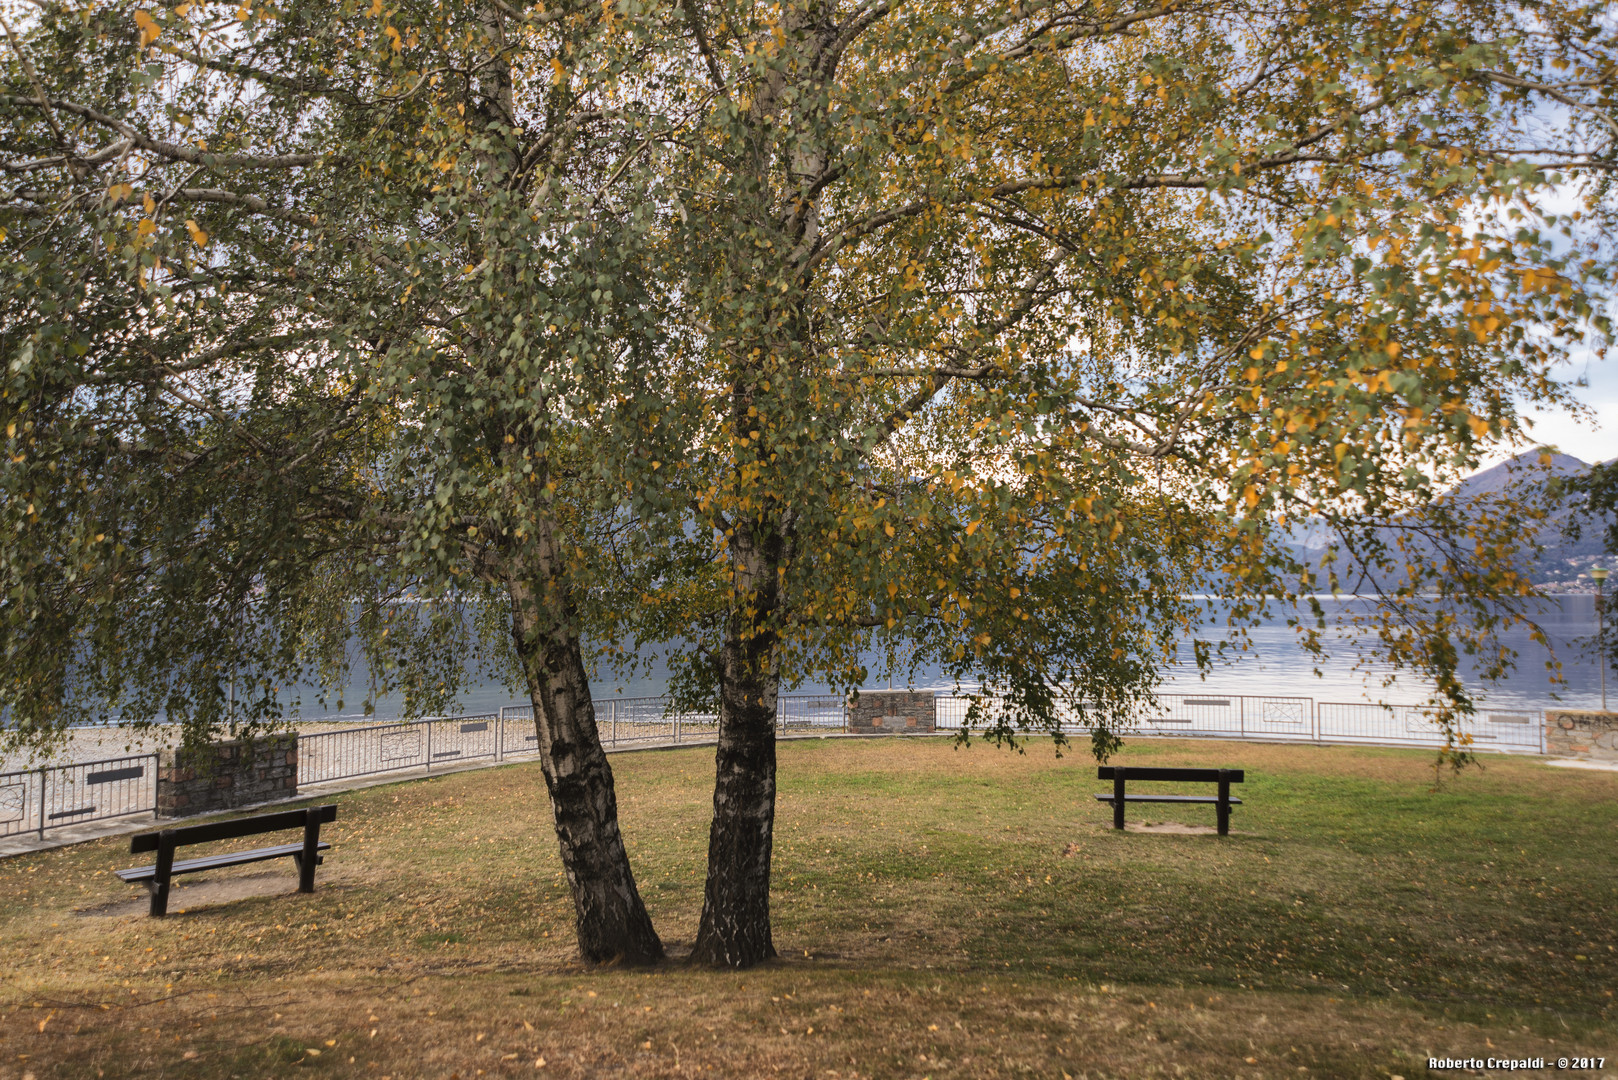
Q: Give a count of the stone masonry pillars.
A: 3